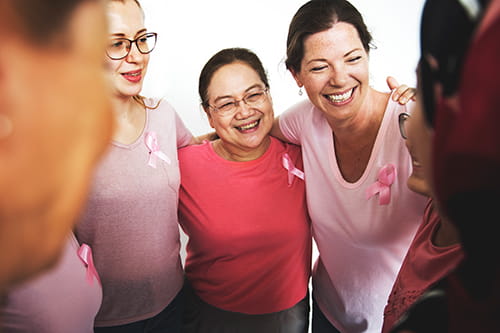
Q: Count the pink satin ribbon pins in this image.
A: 4